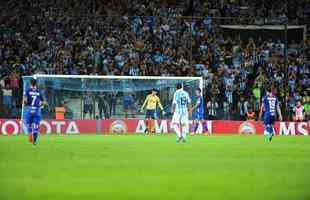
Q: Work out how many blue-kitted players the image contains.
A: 3